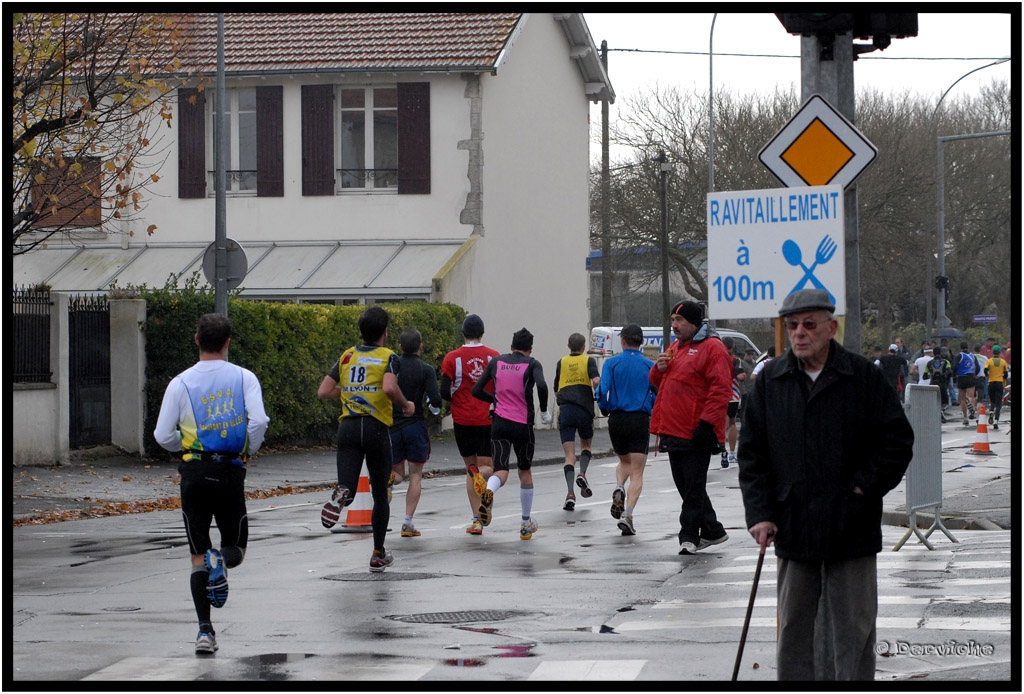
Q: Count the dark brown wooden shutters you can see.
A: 4